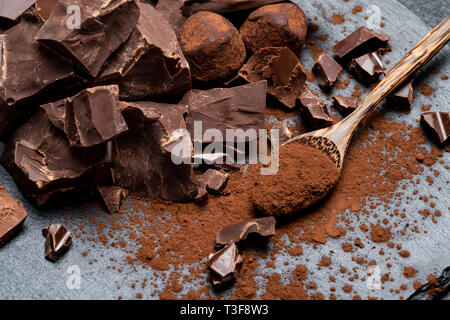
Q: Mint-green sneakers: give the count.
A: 0